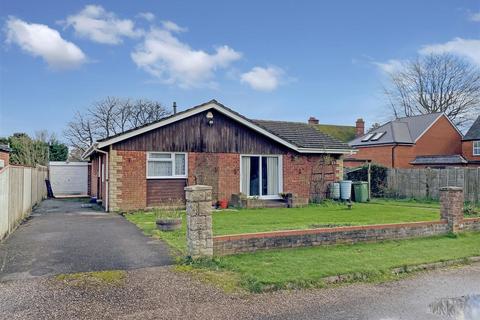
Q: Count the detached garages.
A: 1